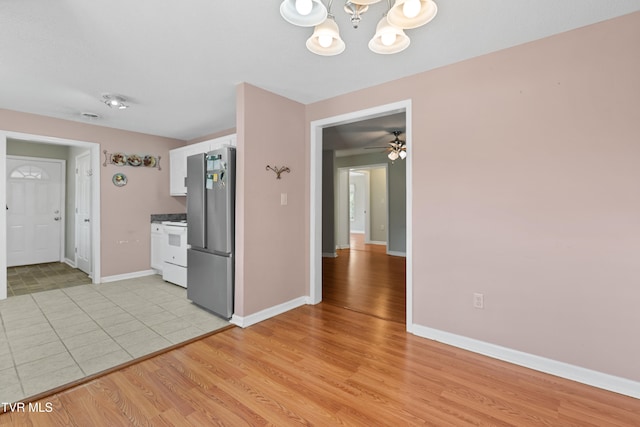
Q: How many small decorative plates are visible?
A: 4